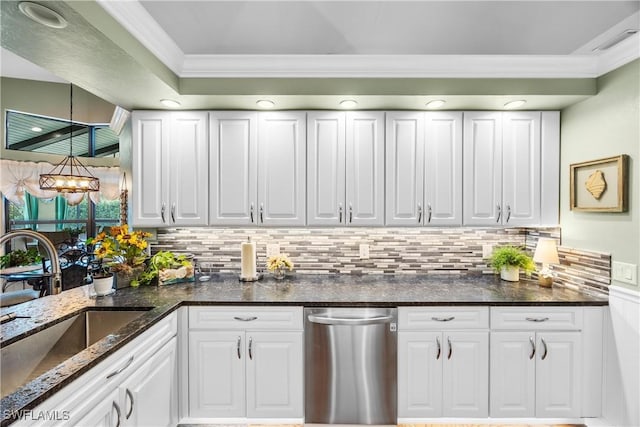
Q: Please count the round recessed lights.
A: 6